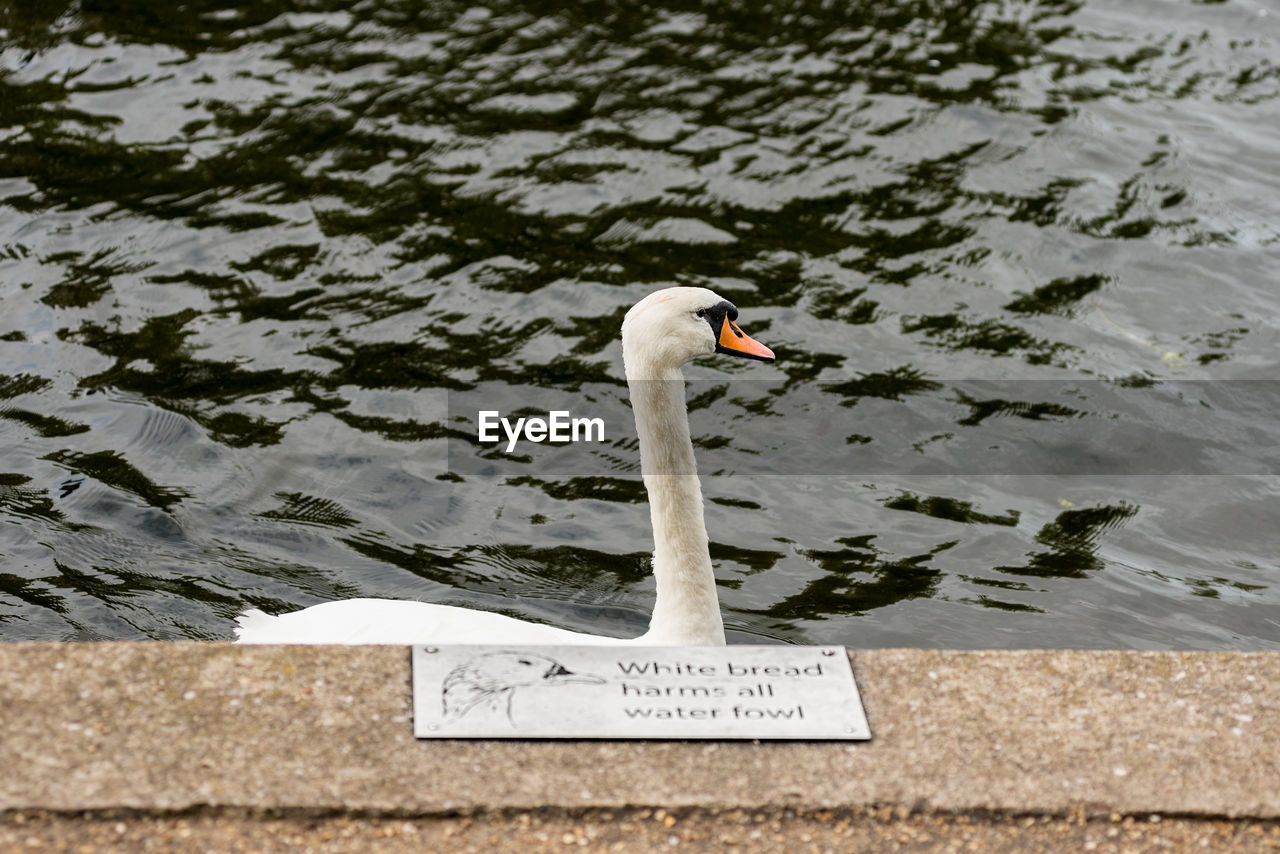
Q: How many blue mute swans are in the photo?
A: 0